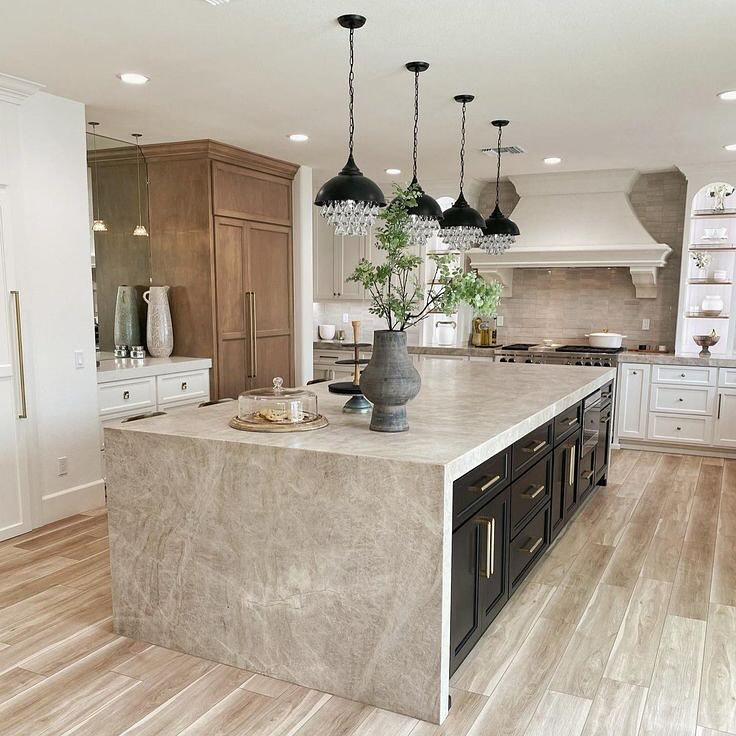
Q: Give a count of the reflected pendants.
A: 2